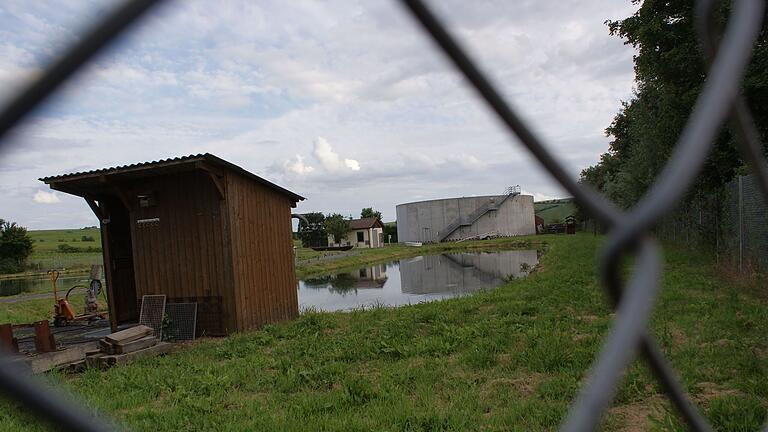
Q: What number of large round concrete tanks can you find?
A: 1